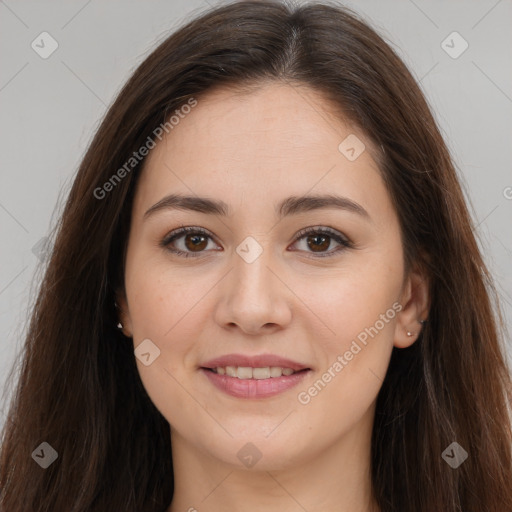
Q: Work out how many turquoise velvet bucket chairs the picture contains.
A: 0